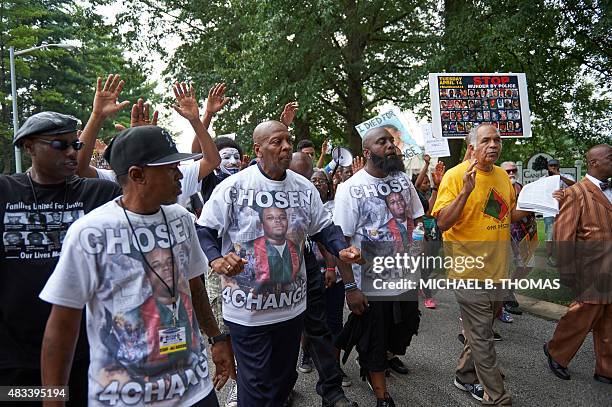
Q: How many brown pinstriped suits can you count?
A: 1